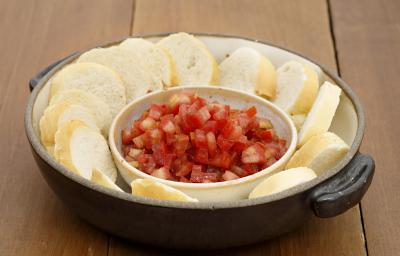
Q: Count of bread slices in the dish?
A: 14